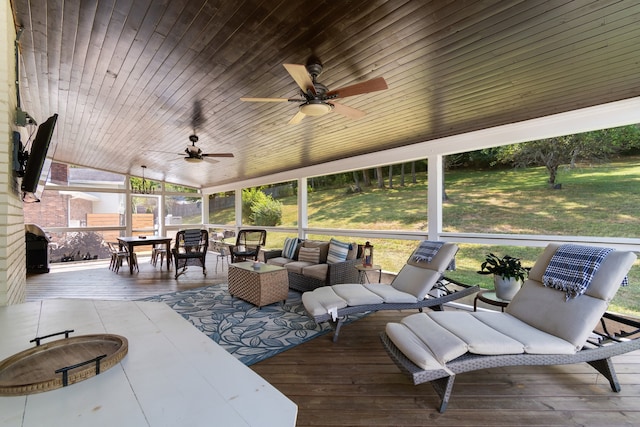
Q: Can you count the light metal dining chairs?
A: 4